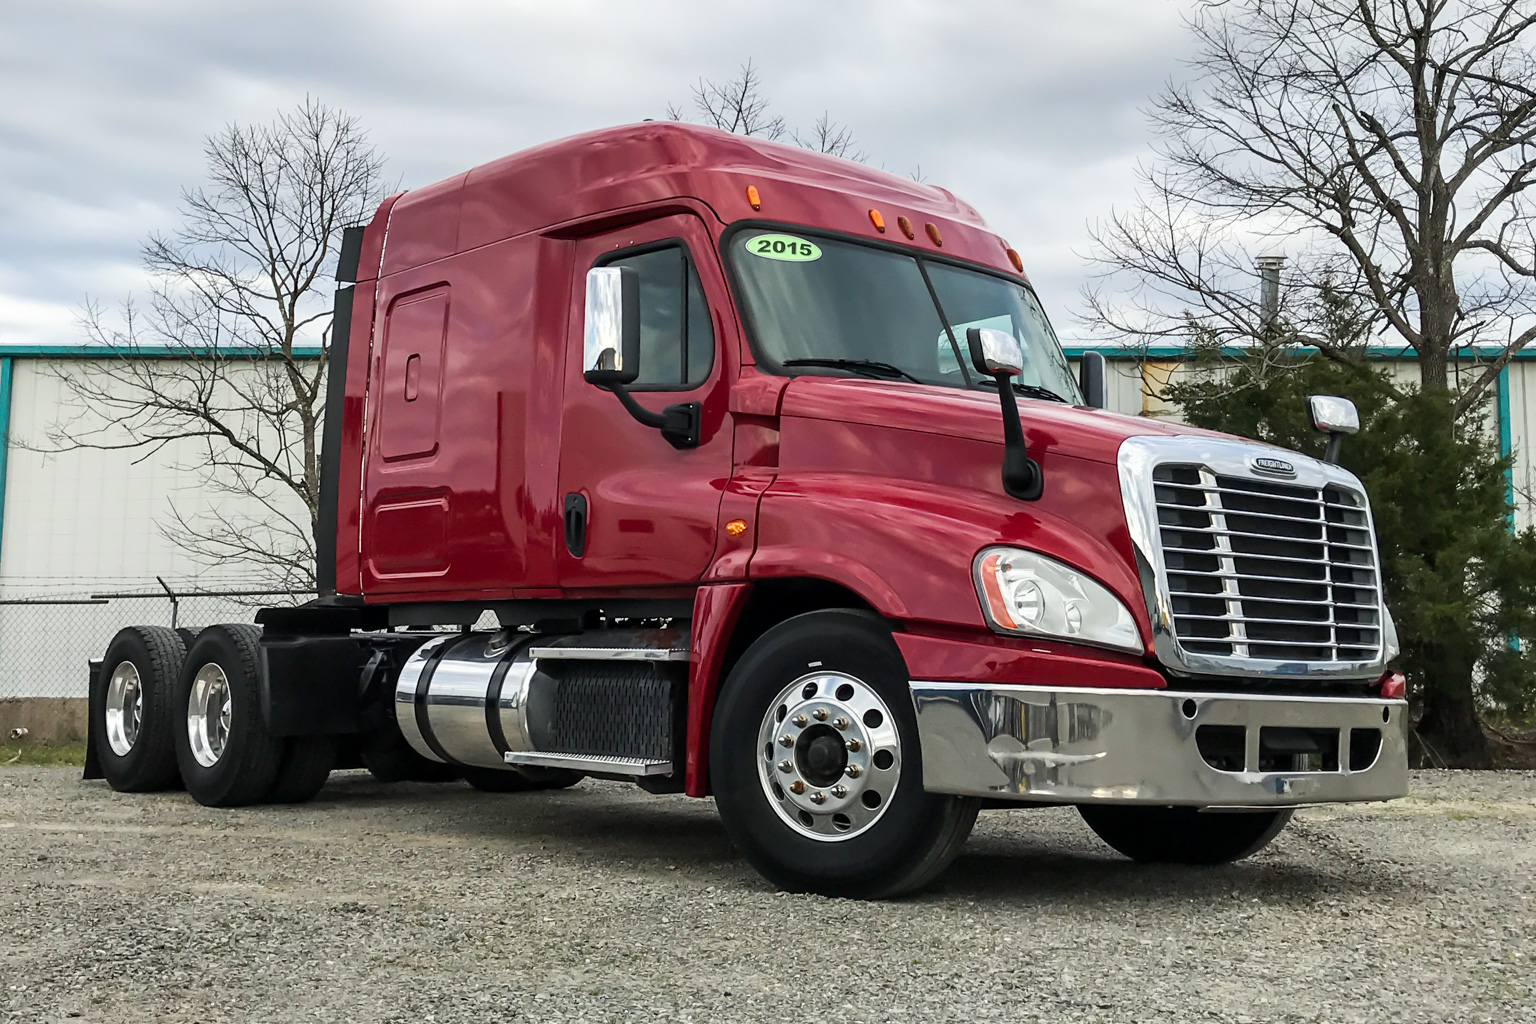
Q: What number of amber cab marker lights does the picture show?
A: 5